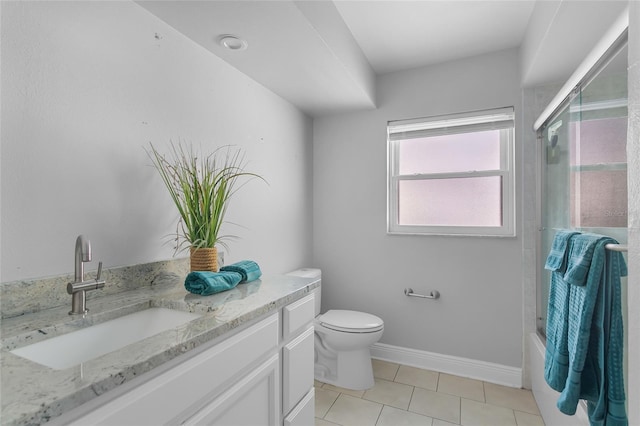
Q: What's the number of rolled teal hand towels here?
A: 2